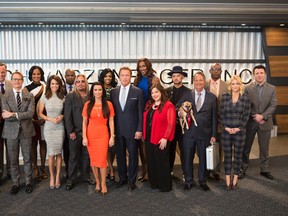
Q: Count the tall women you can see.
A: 1